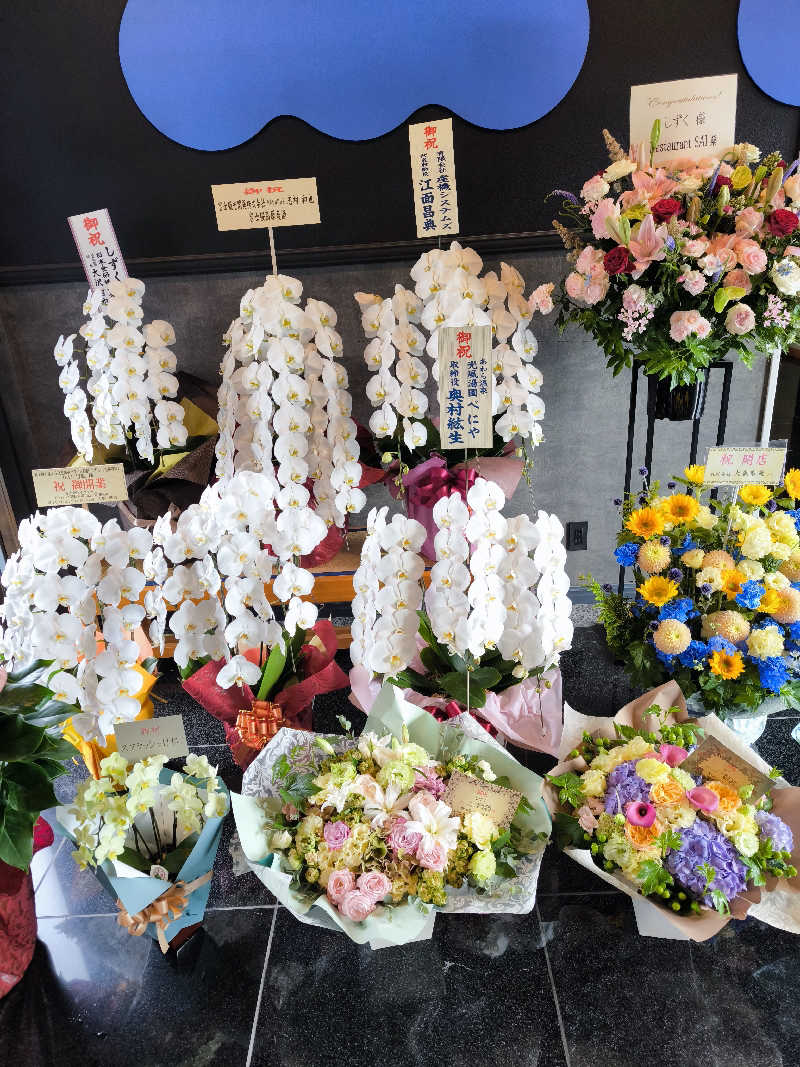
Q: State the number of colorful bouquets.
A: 4